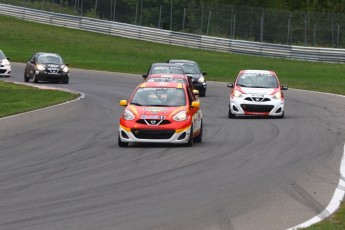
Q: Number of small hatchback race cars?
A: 7